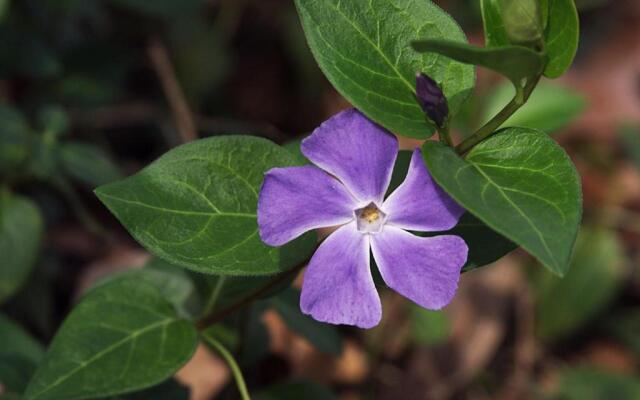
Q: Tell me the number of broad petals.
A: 5